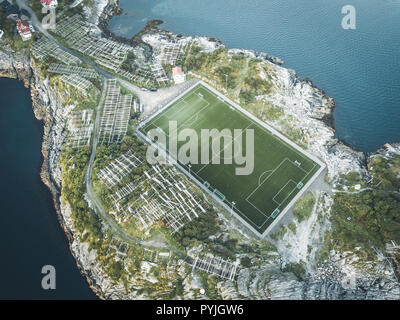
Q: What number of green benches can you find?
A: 4